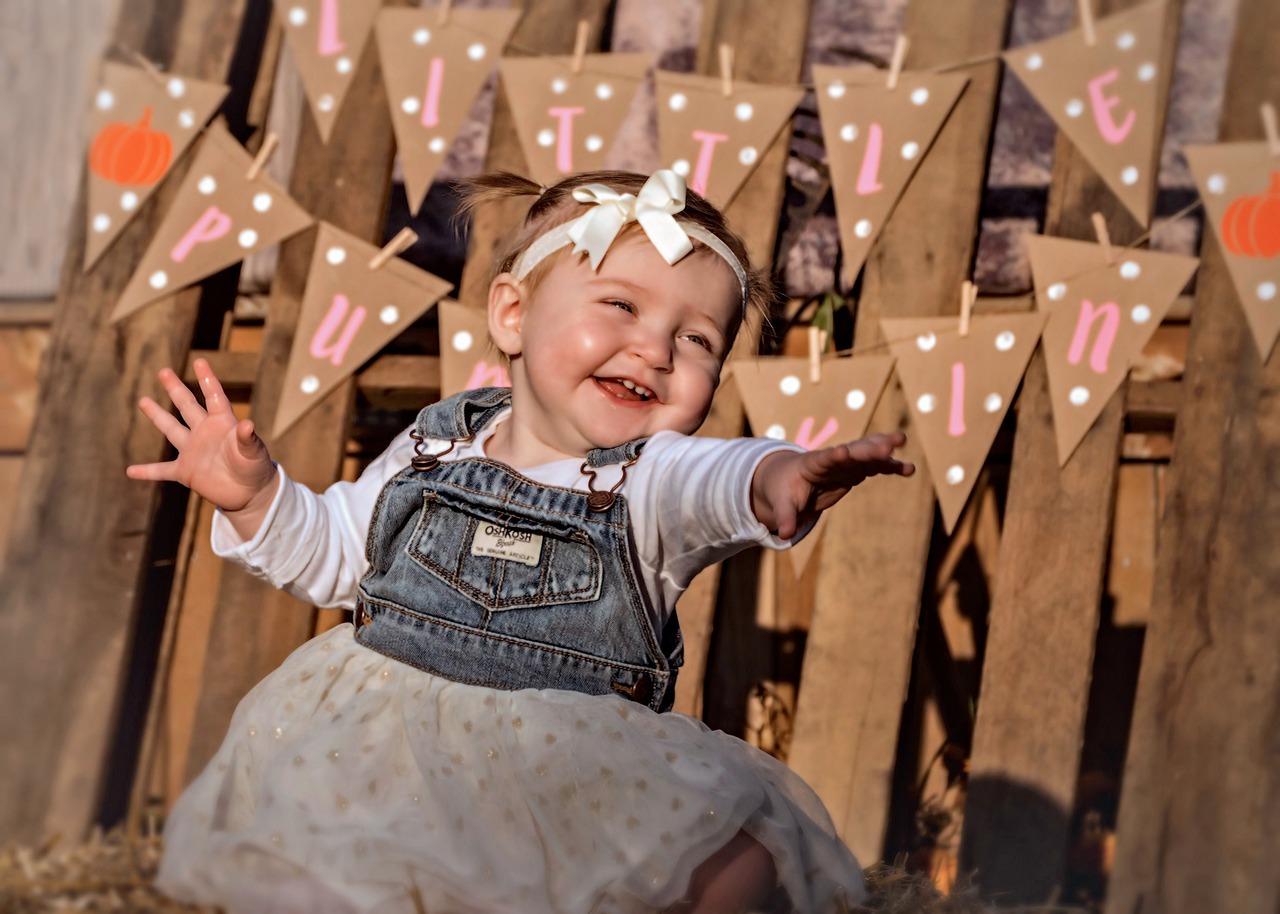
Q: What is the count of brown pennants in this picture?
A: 14